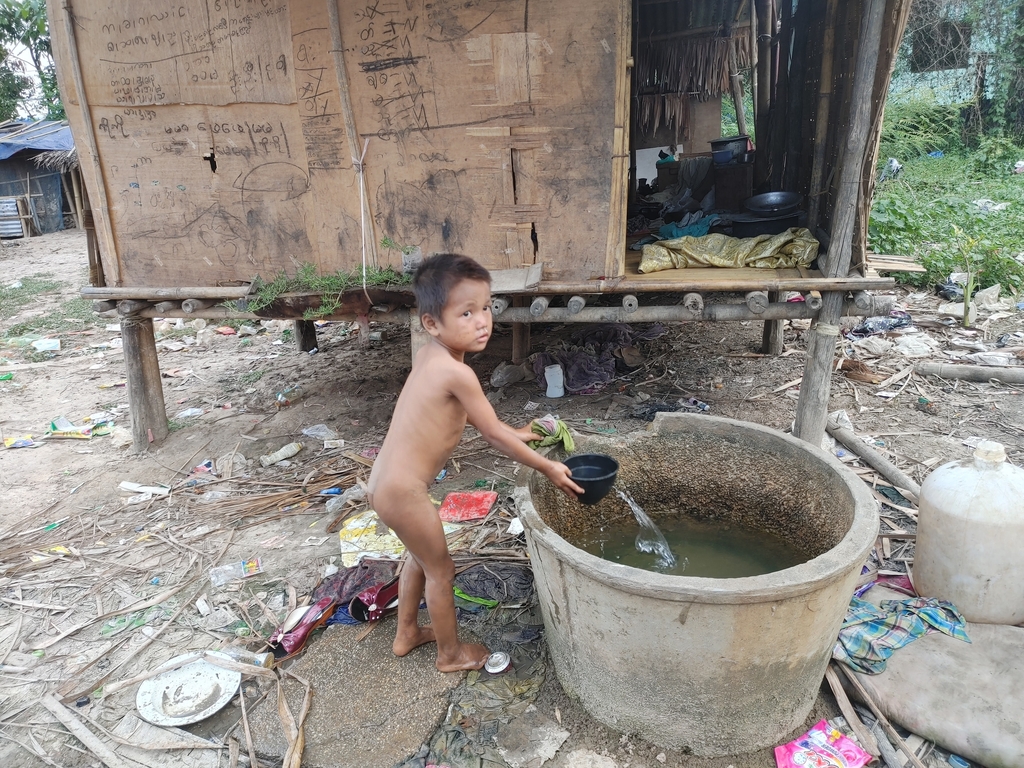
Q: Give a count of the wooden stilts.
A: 6